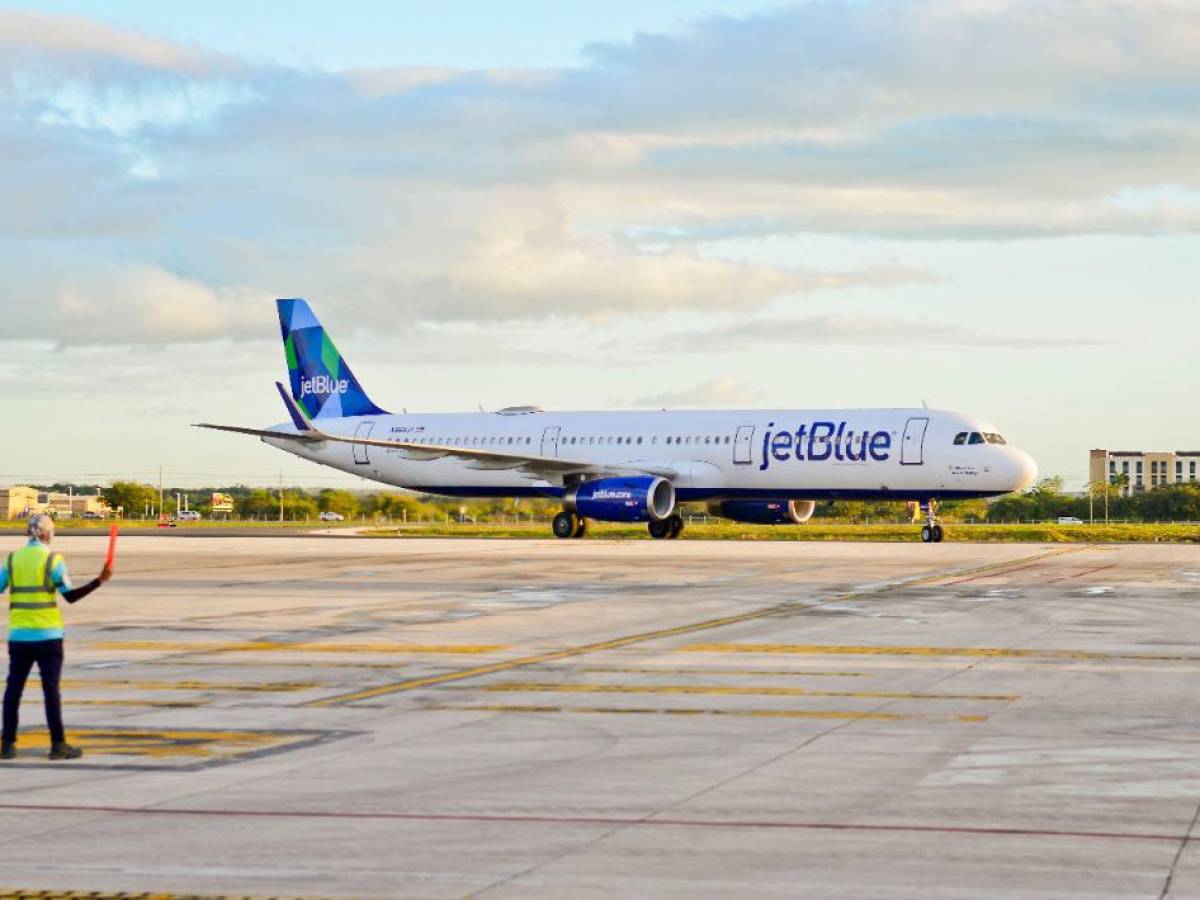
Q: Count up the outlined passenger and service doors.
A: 4